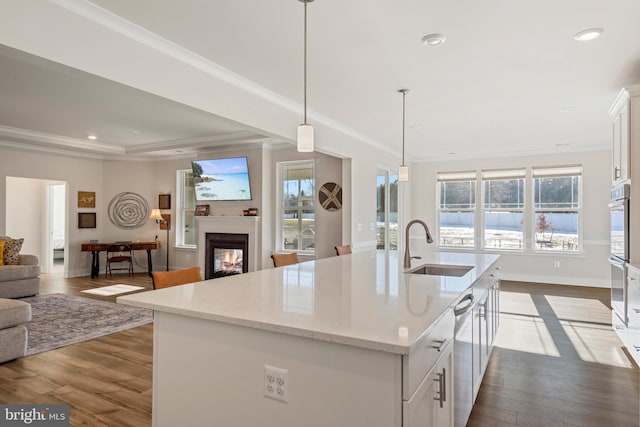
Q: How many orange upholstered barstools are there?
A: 3